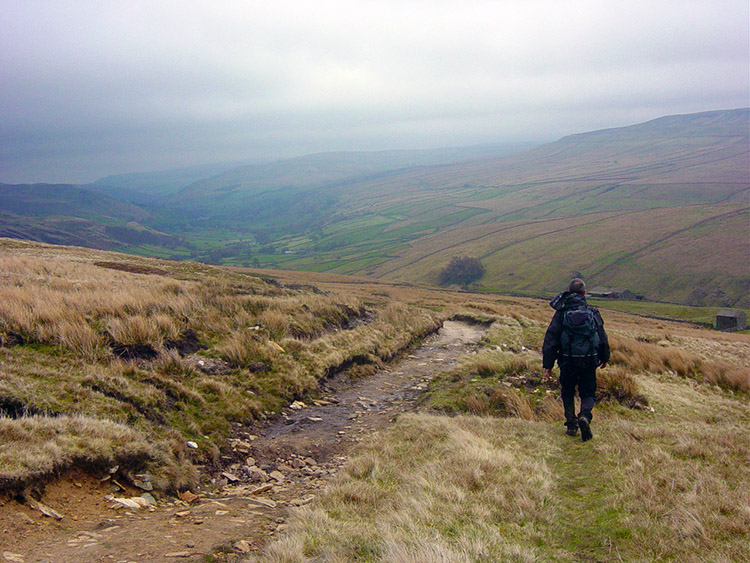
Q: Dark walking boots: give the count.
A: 2